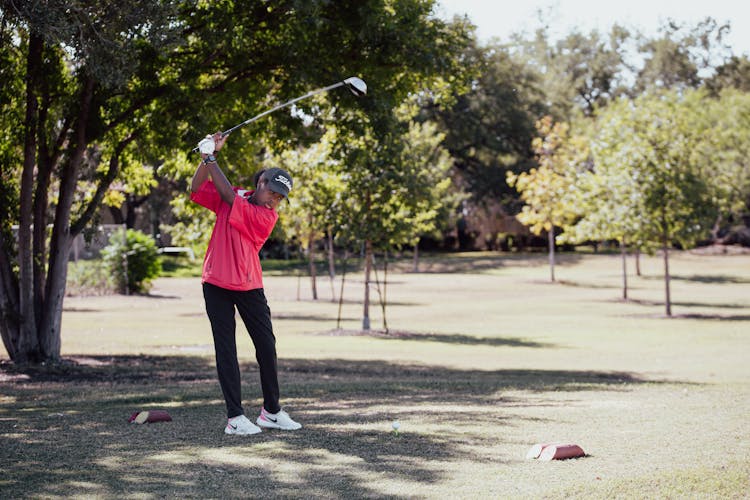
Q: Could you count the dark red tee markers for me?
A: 2